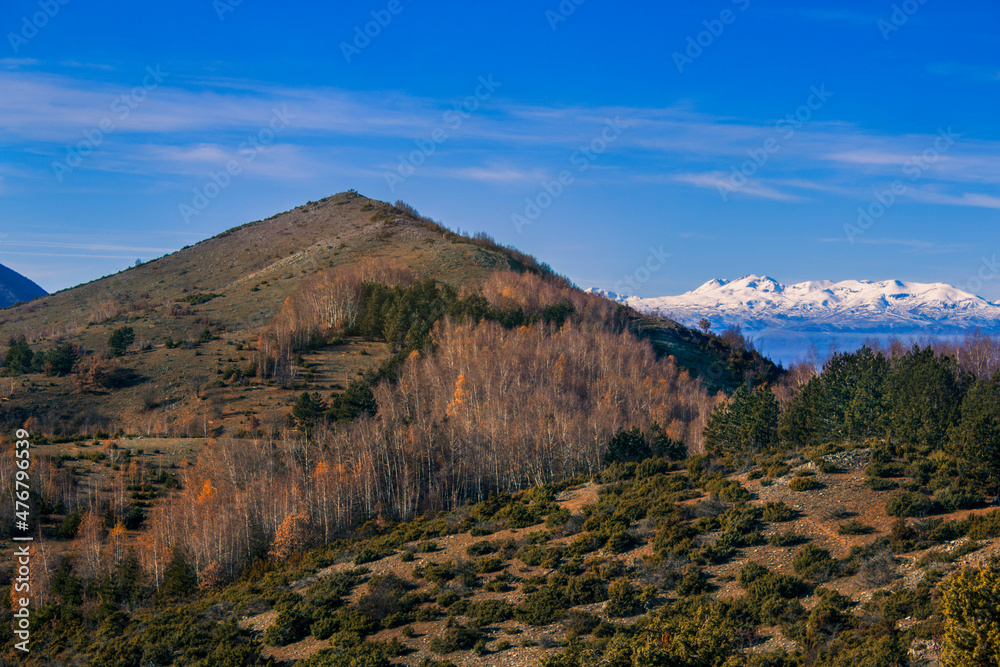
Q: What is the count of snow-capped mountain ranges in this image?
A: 1